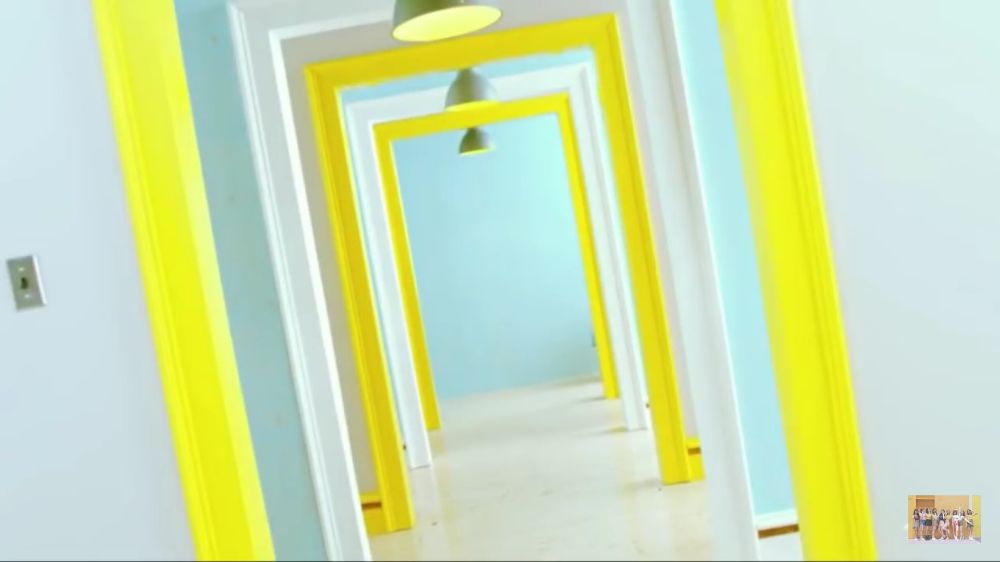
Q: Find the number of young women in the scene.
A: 9